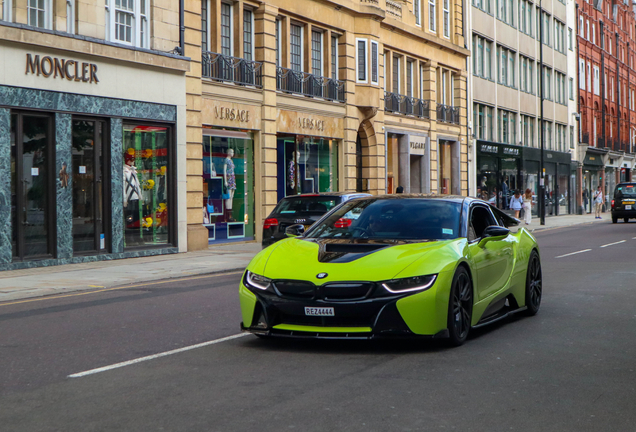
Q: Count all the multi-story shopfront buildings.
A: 4